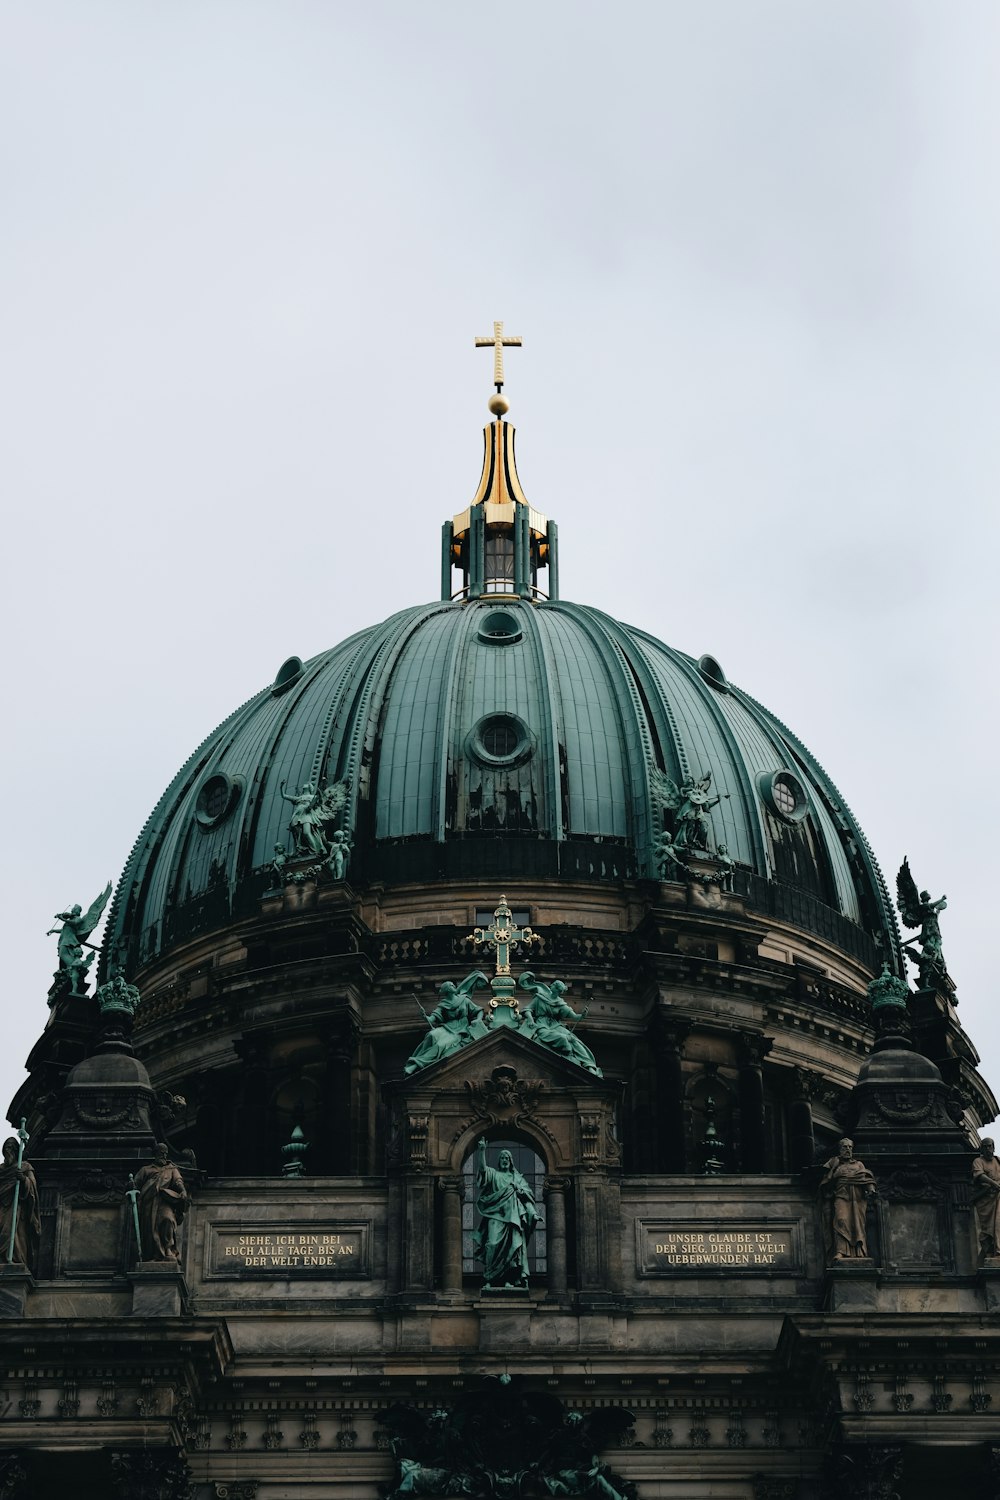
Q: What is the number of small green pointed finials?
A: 2